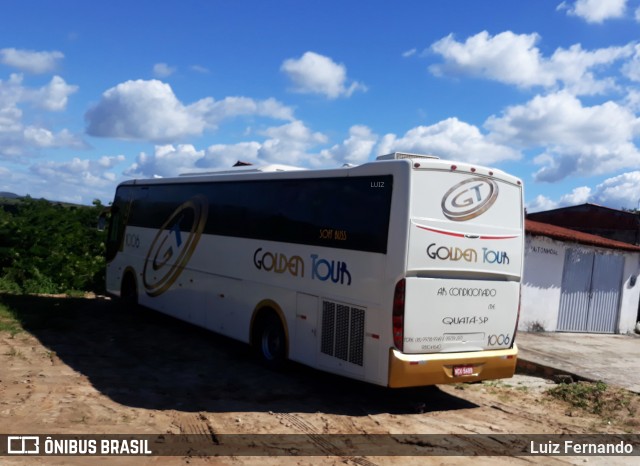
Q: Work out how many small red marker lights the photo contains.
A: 5